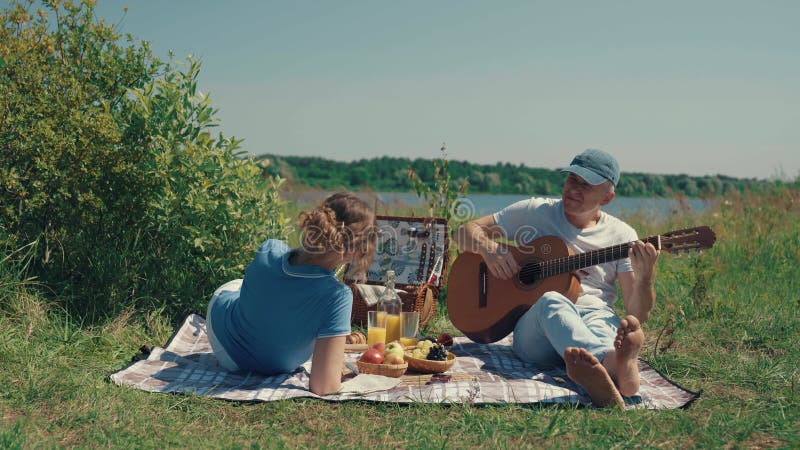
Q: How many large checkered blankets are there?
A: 1